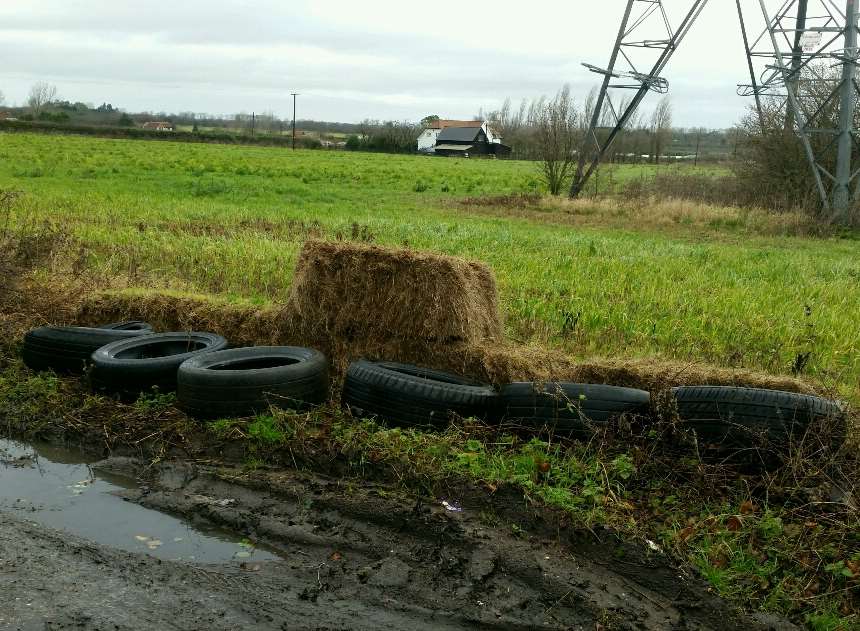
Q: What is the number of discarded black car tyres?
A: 6